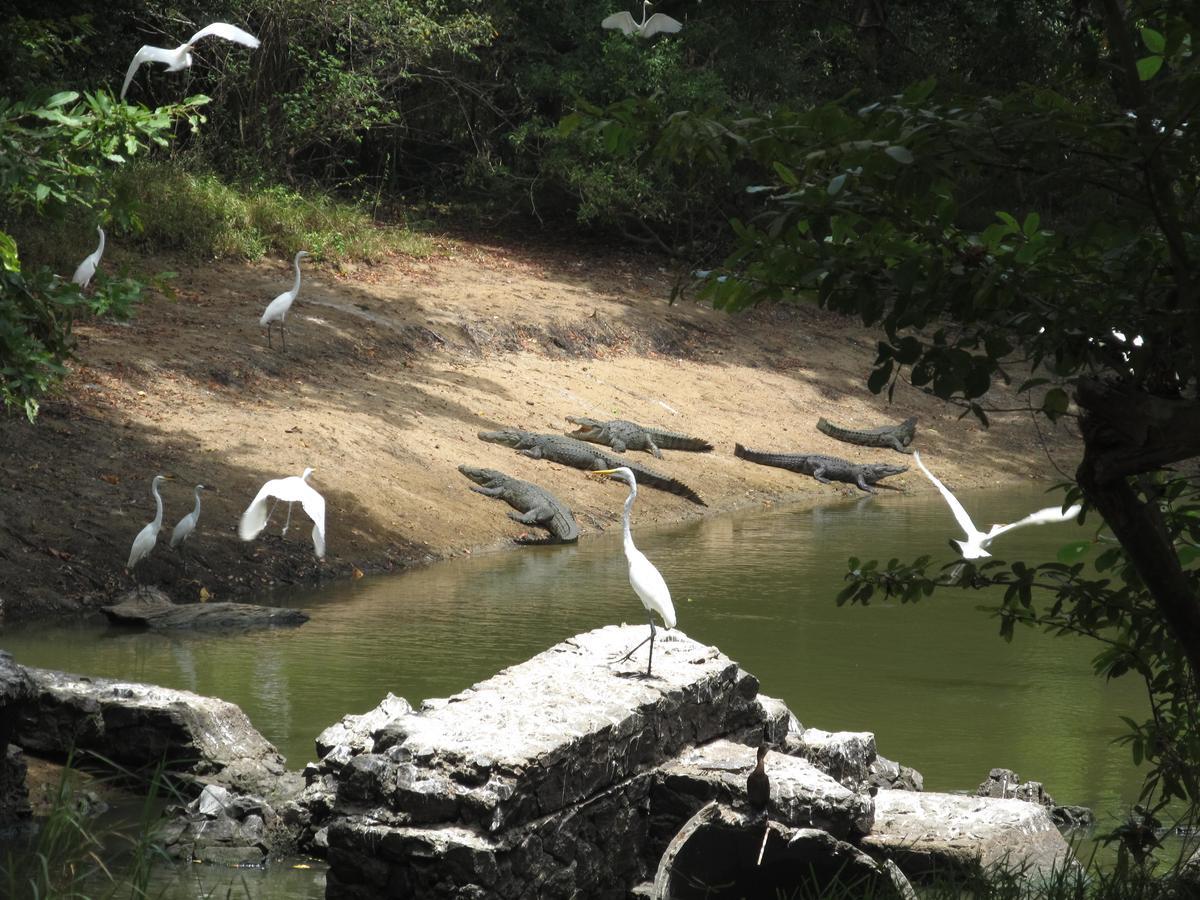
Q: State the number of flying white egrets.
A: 4